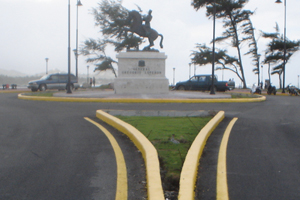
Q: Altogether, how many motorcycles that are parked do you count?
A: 3